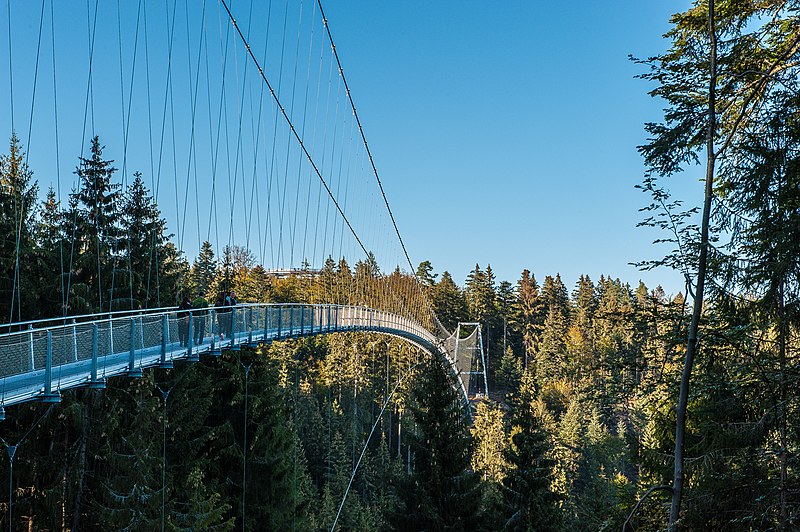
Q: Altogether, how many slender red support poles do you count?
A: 0